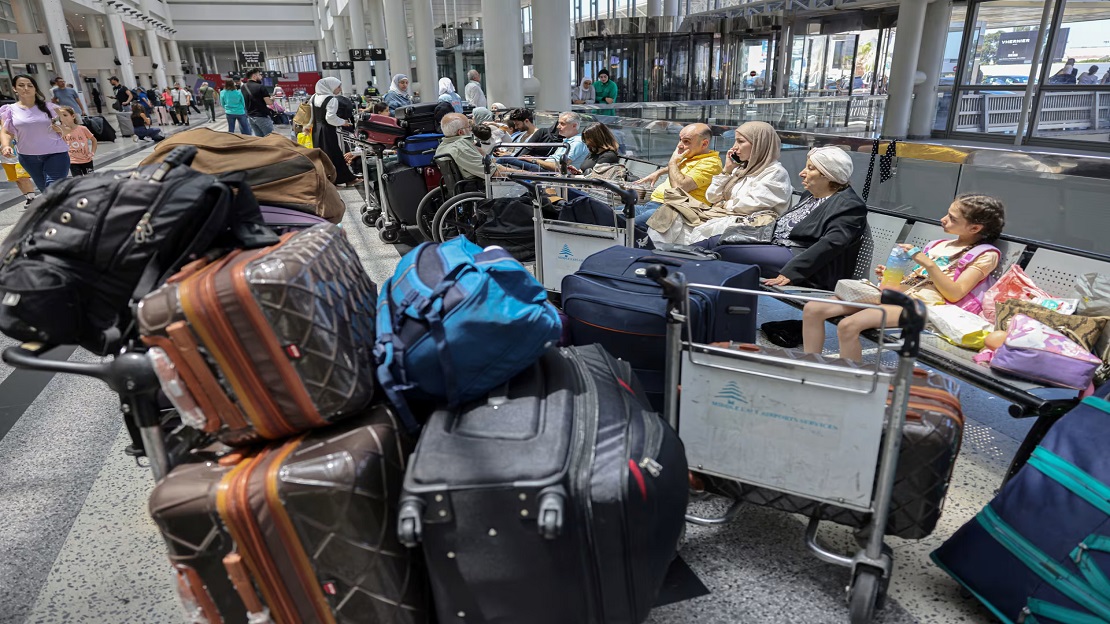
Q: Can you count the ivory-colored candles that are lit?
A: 0